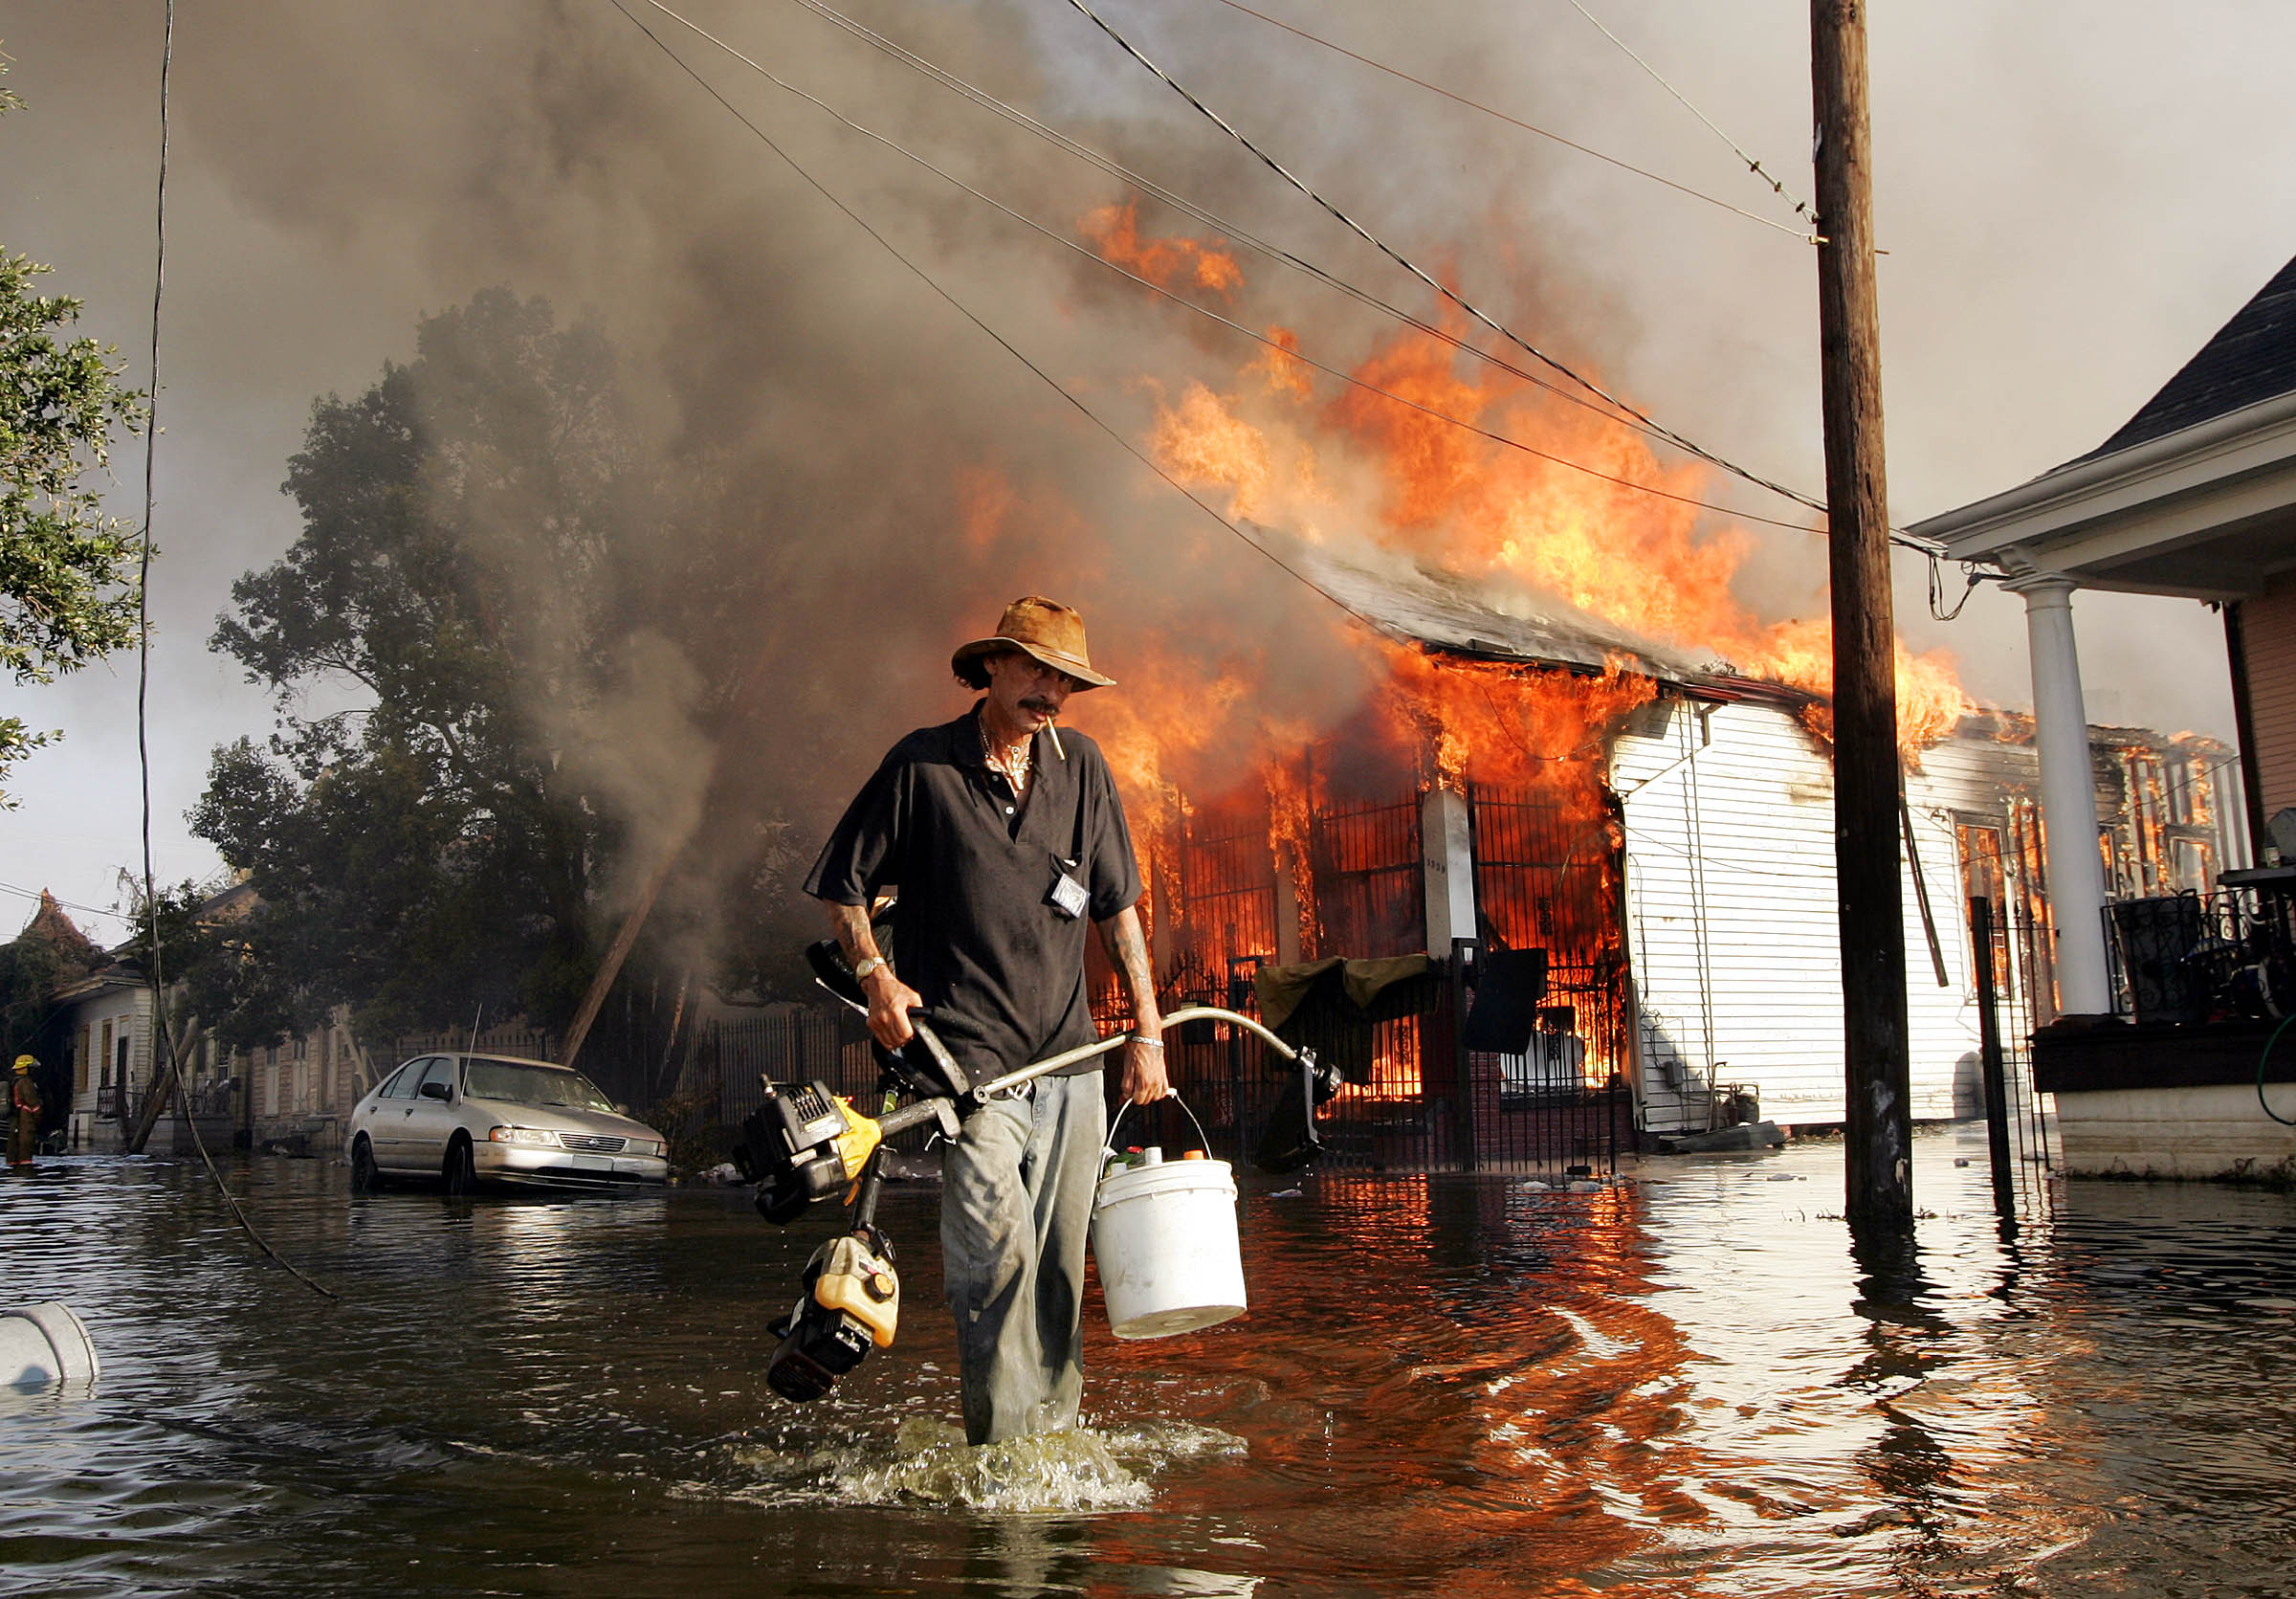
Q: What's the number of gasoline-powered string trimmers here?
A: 2